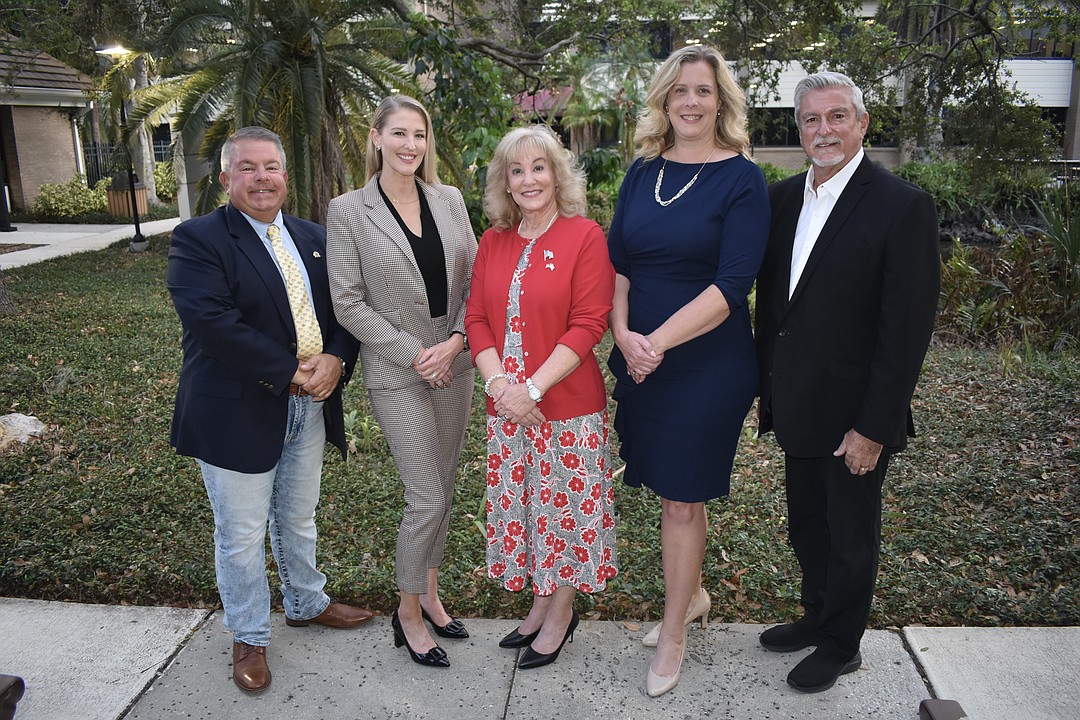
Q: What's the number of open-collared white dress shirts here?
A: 1